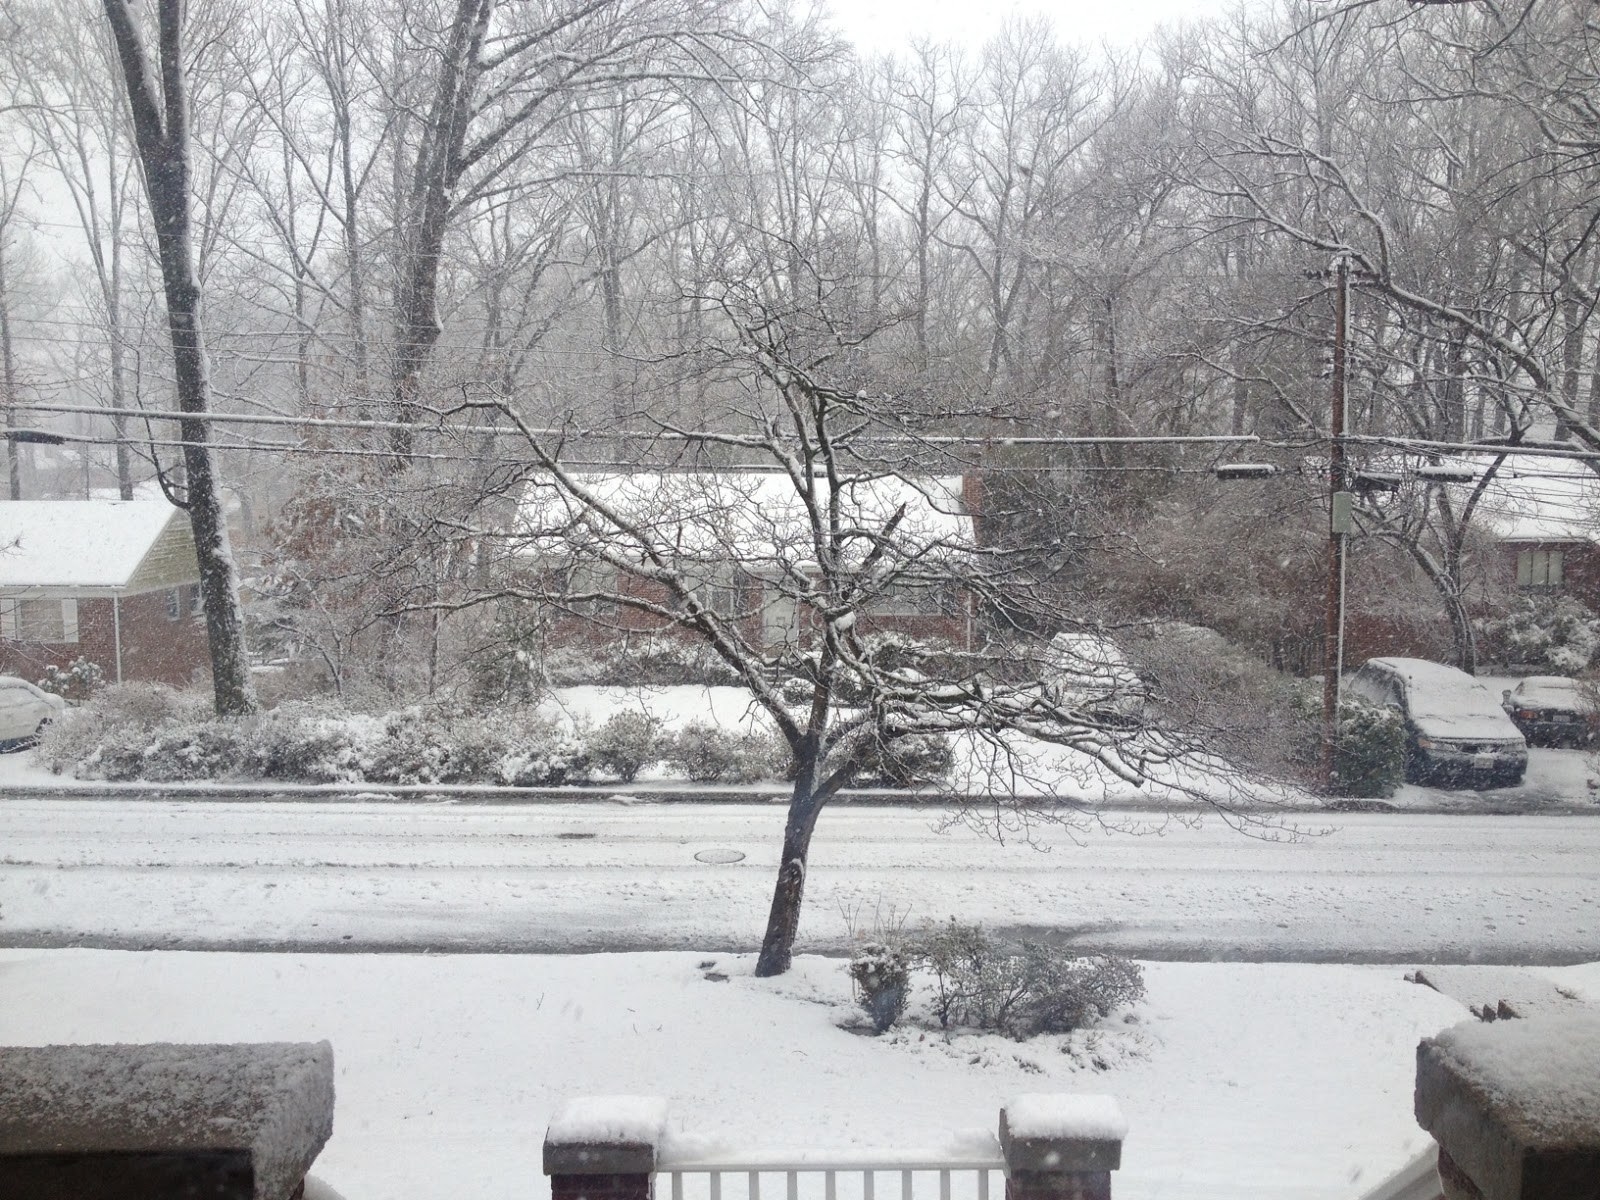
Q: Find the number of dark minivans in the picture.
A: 1